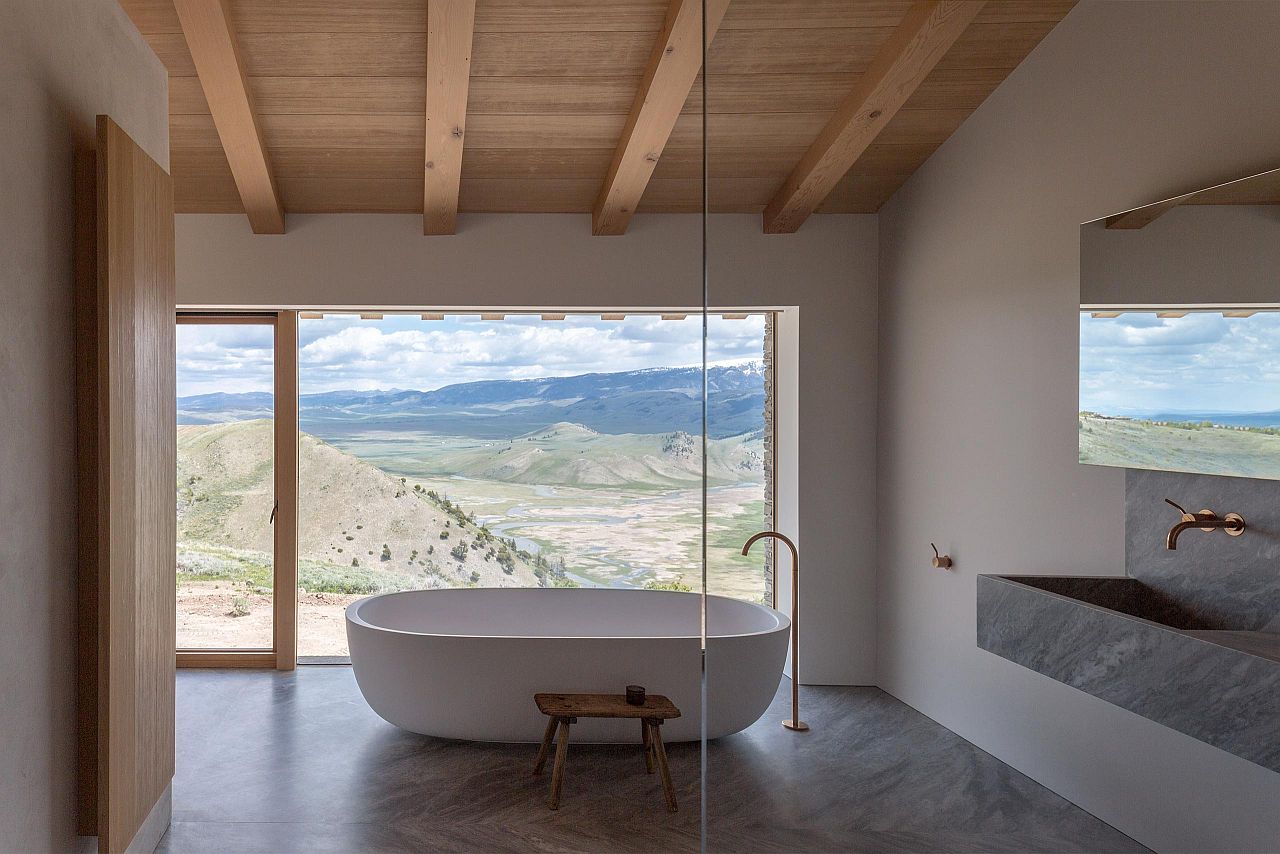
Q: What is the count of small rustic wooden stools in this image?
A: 1